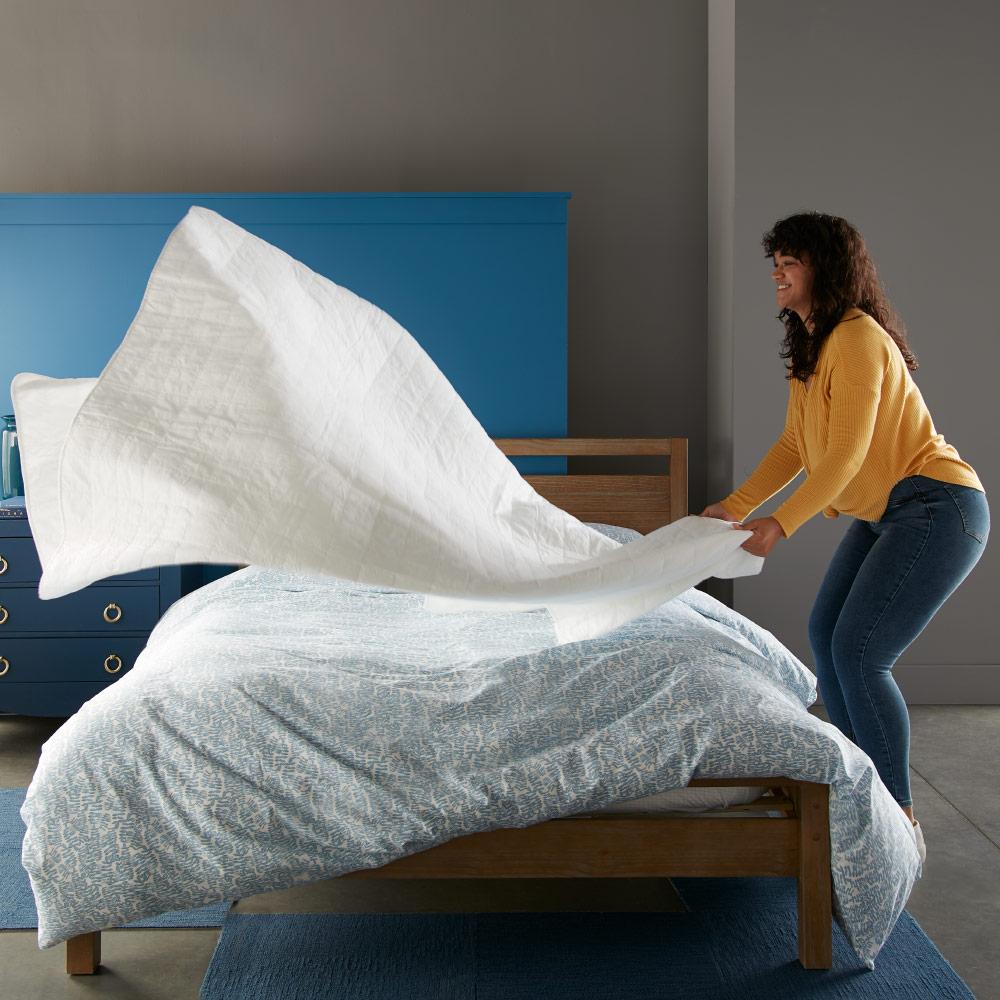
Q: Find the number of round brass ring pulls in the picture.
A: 5